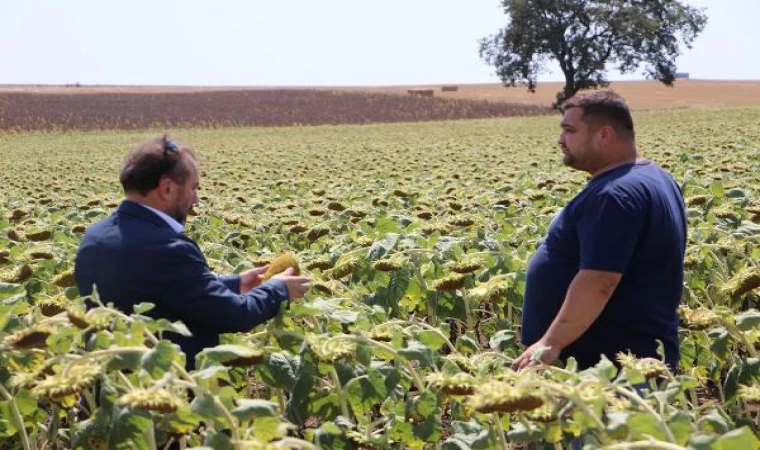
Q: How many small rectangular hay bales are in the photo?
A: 2